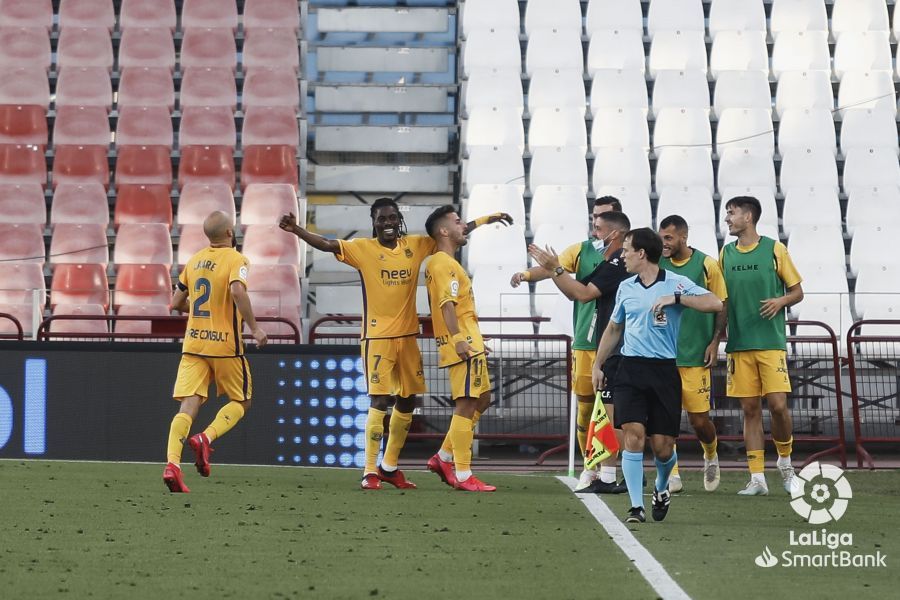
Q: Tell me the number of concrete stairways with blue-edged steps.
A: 1